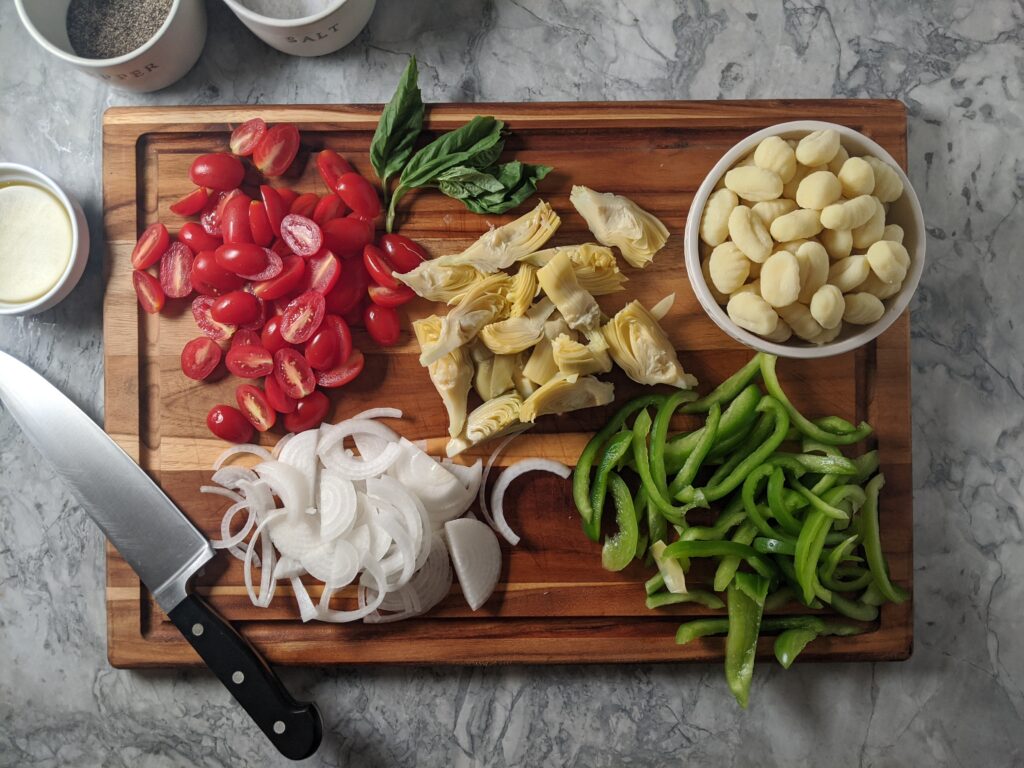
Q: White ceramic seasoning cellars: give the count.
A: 2